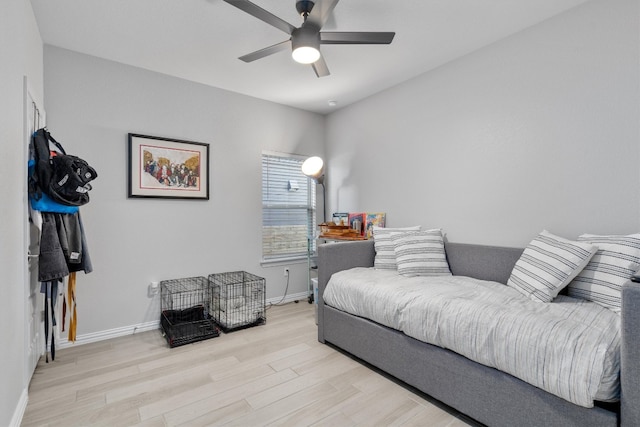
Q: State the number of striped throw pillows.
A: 4